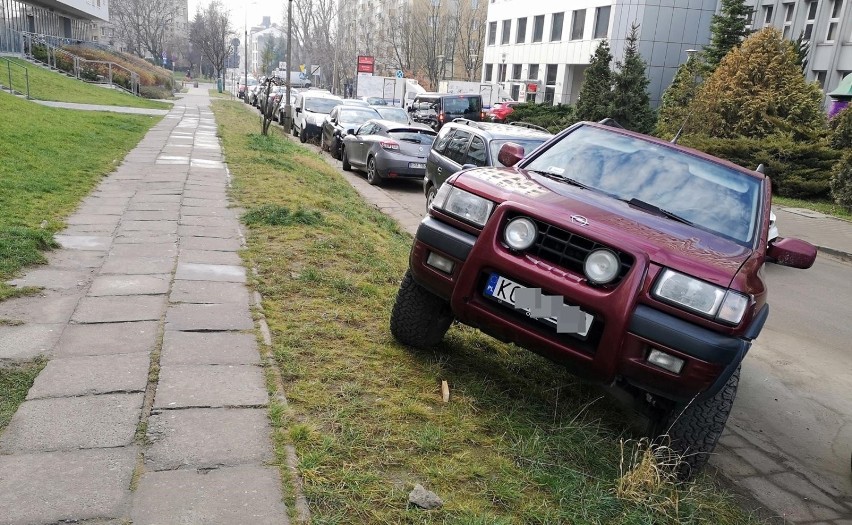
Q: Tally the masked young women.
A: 0